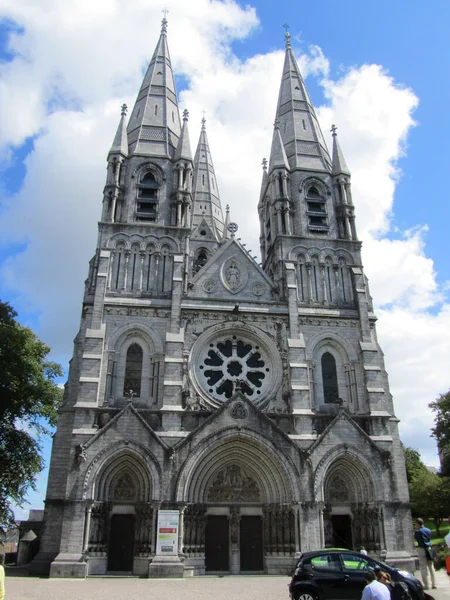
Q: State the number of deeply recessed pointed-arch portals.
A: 3